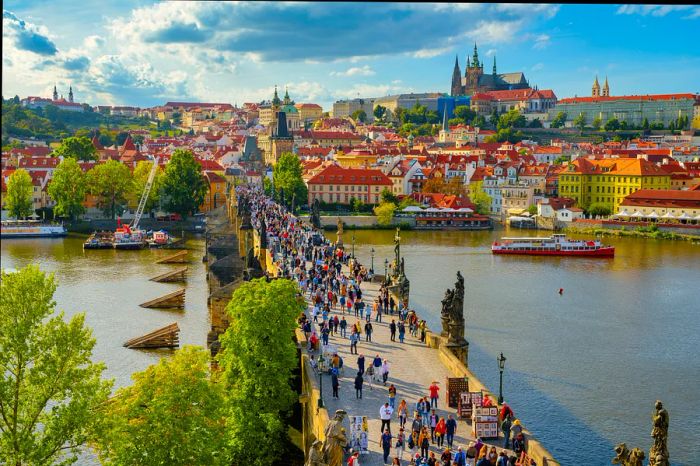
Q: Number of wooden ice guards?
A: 4